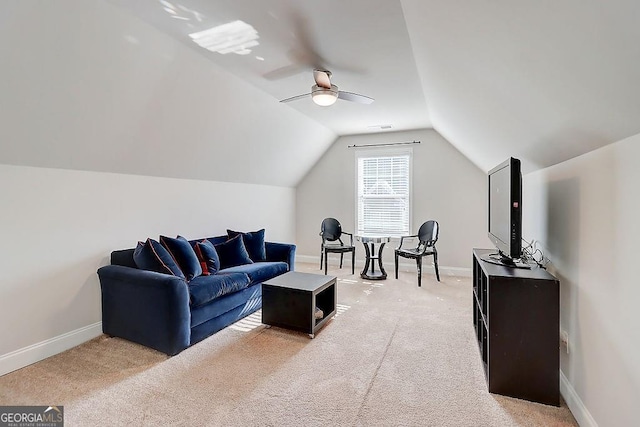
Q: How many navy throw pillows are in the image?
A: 5